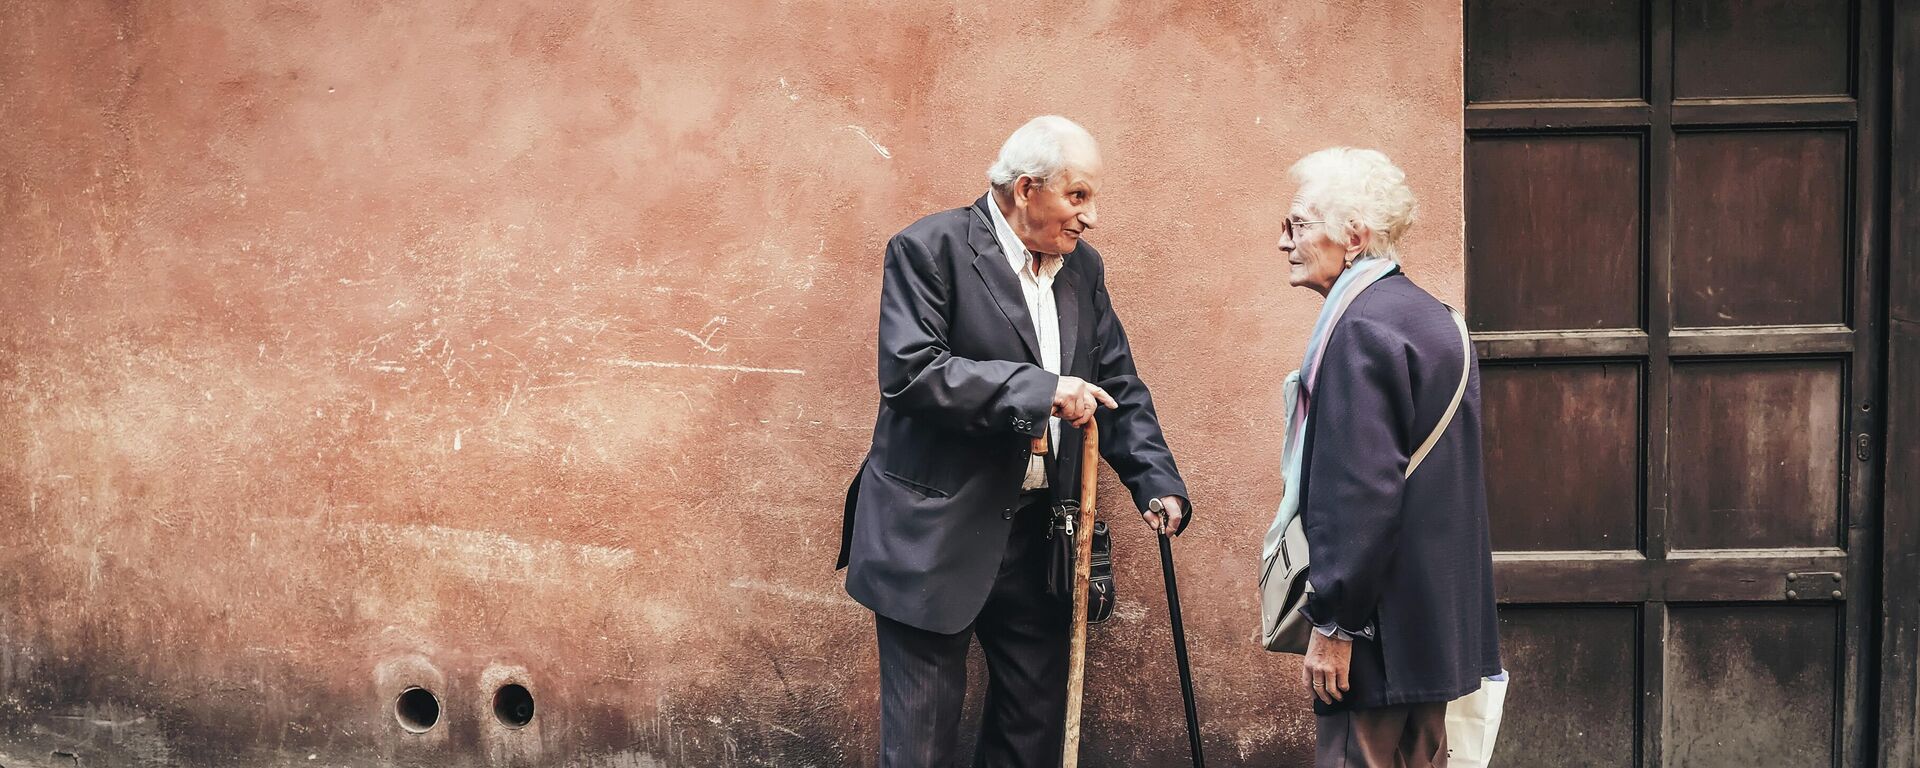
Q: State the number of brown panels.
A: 8